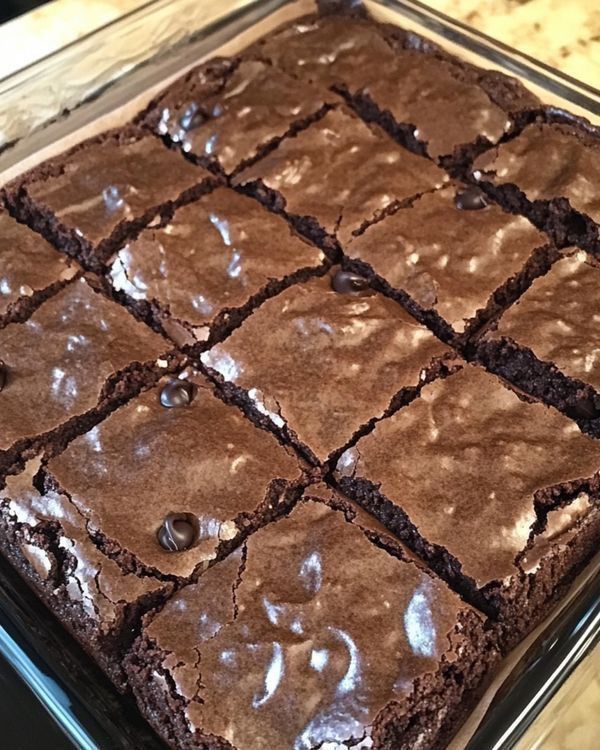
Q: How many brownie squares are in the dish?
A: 14